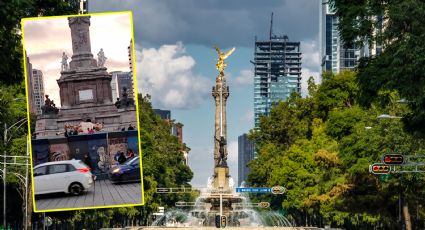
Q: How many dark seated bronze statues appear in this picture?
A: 2